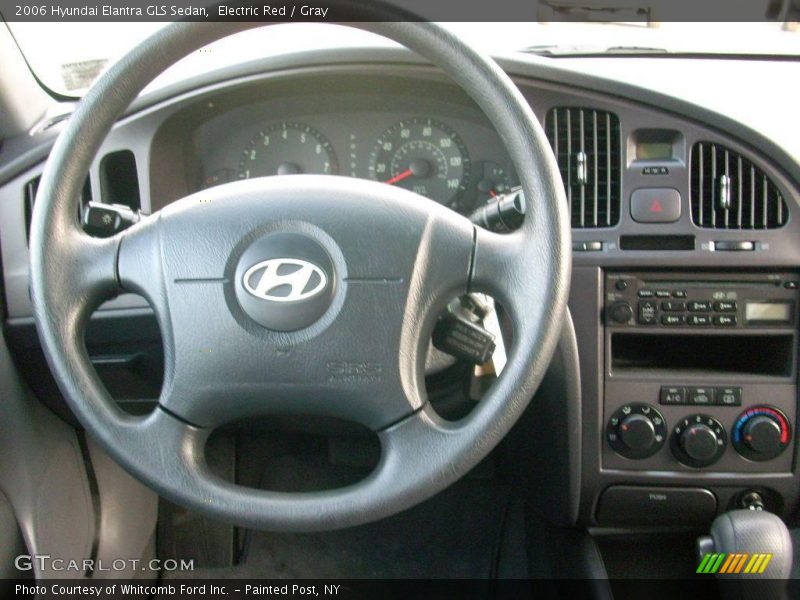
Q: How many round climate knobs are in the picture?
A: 3